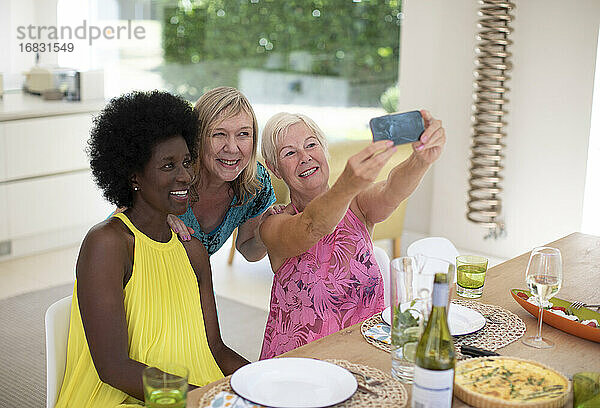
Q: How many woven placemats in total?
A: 2